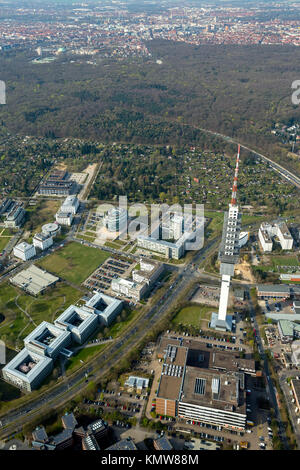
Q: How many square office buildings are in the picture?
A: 4